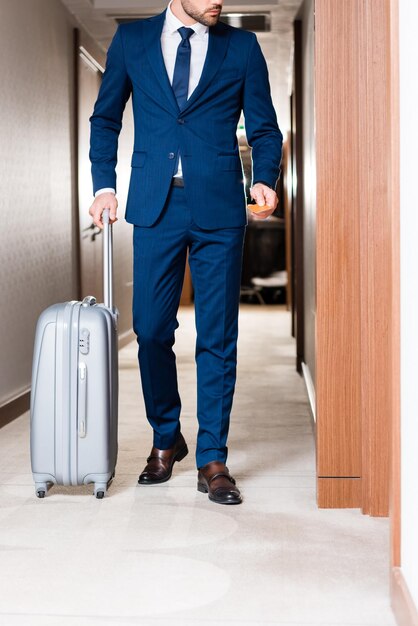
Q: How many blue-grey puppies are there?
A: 0